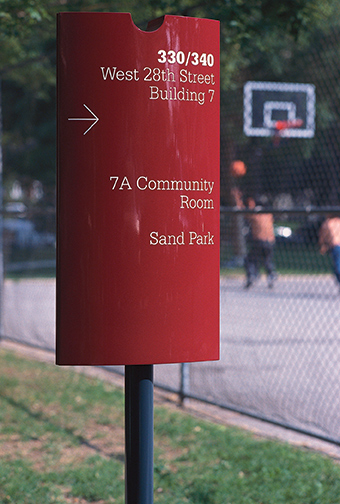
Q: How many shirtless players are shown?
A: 2